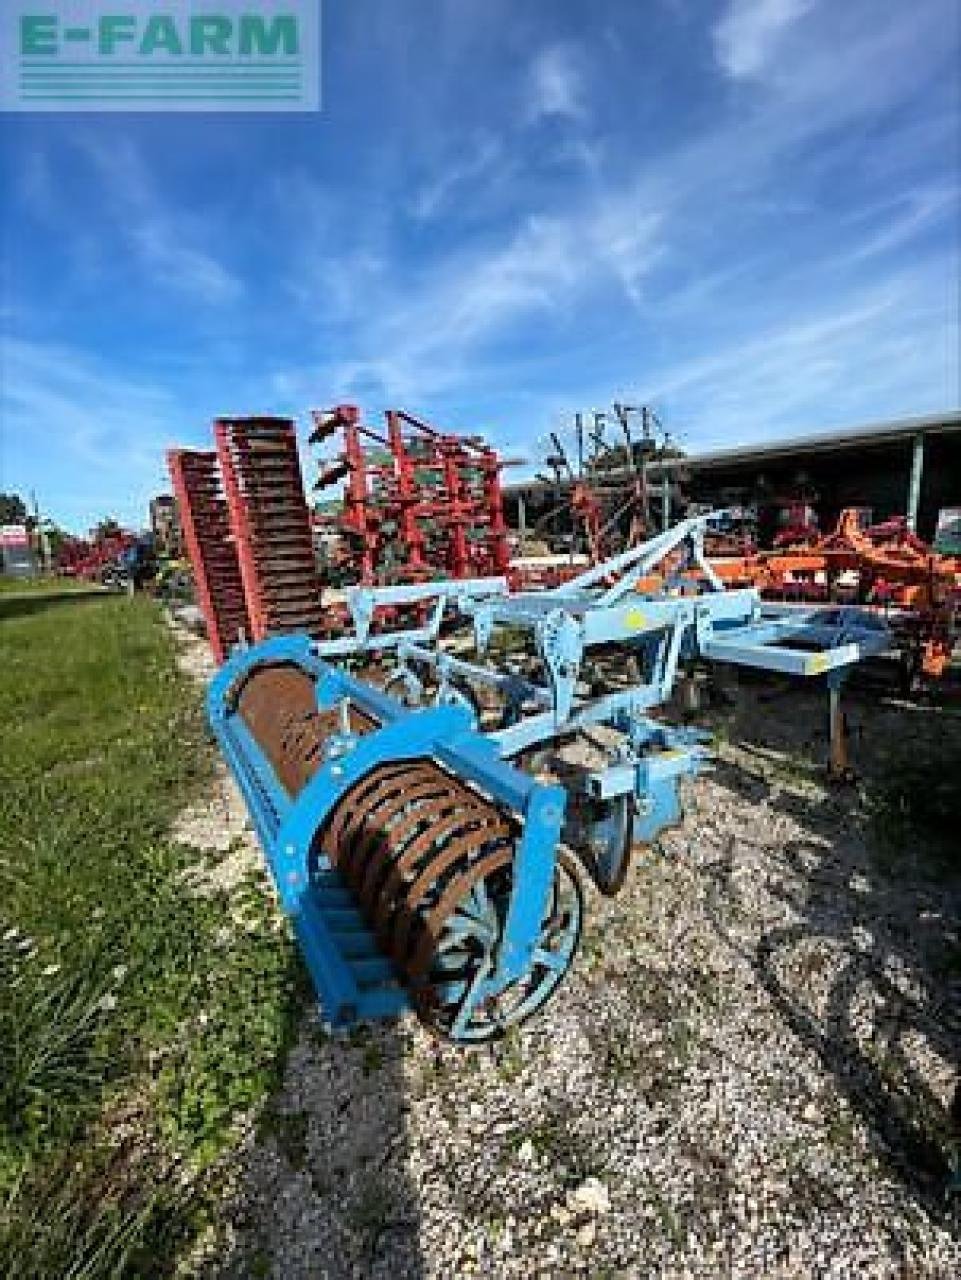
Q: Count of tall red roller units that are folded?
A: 2